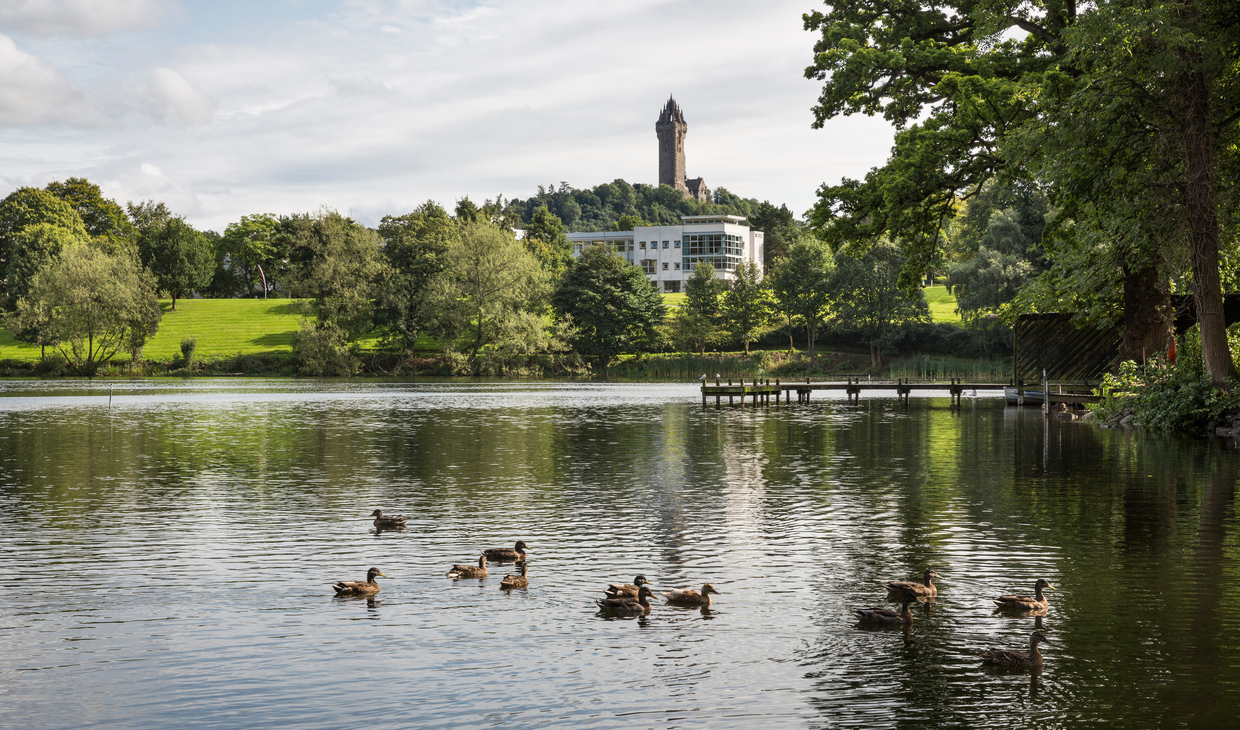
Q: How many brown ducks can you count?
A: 12